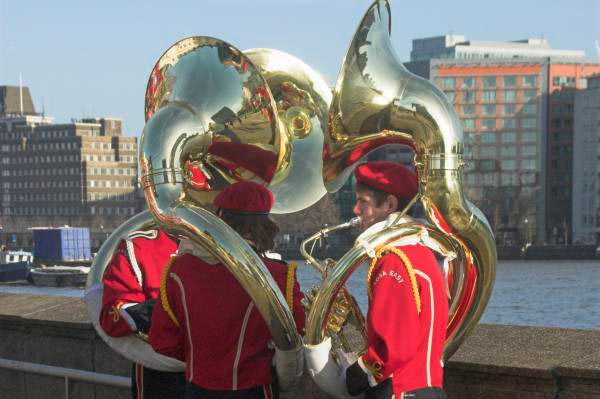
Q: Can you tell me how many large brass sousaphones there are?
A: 3